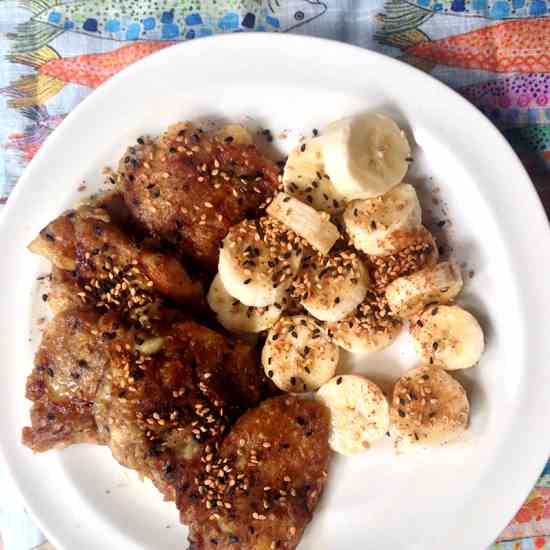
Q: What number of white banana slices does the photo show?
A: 14